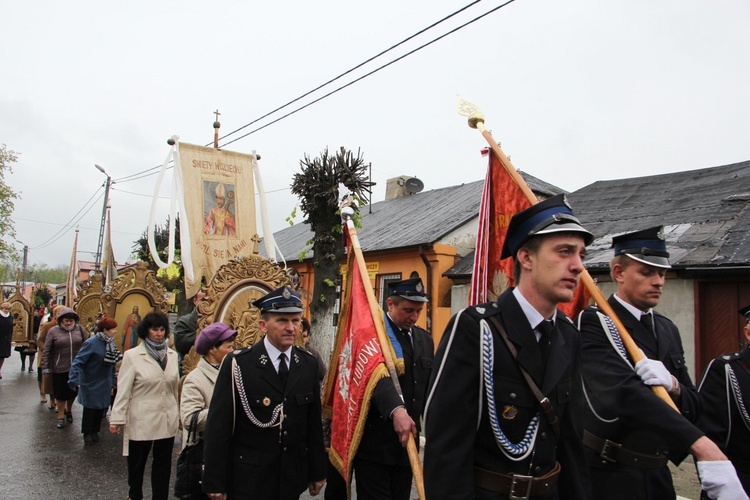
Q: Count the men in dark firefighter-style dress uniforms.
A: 5